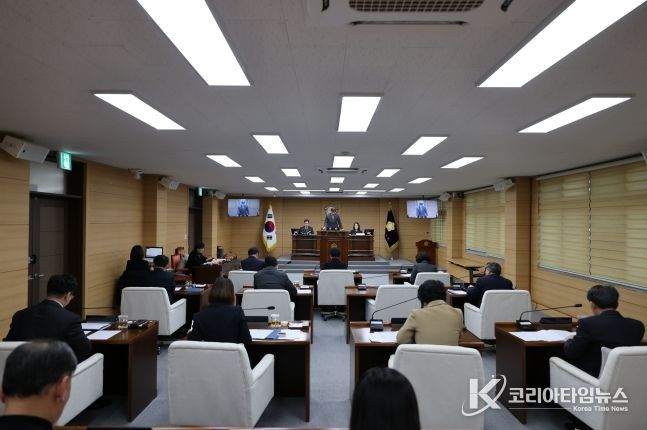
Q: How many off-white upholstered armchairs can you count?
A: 11